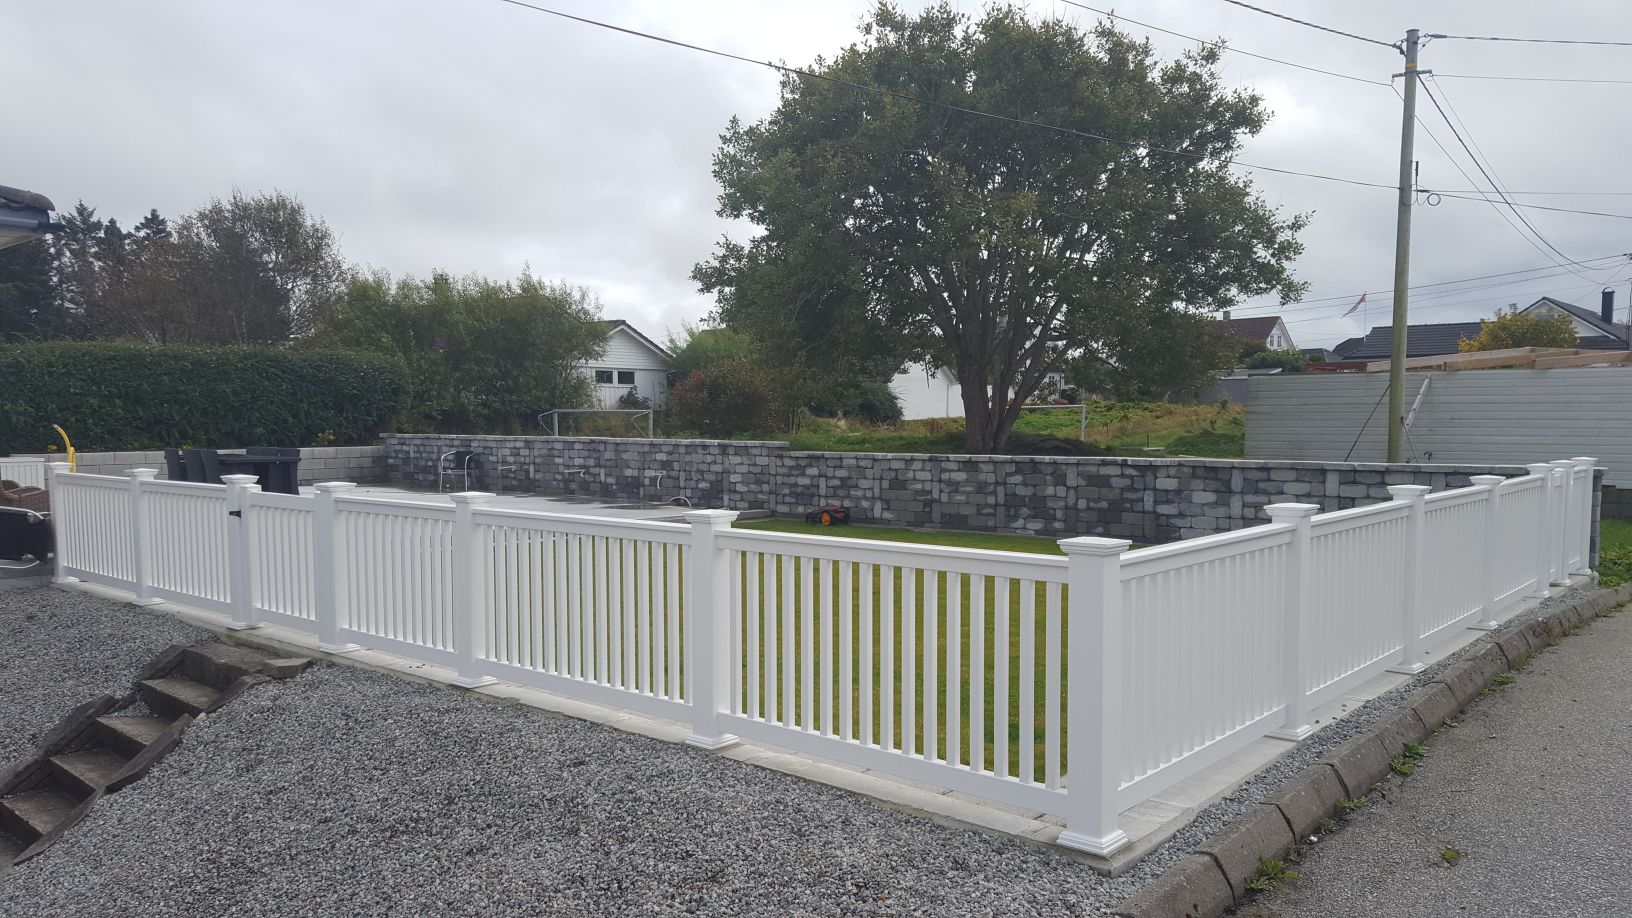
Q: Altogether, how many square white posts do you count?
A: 13